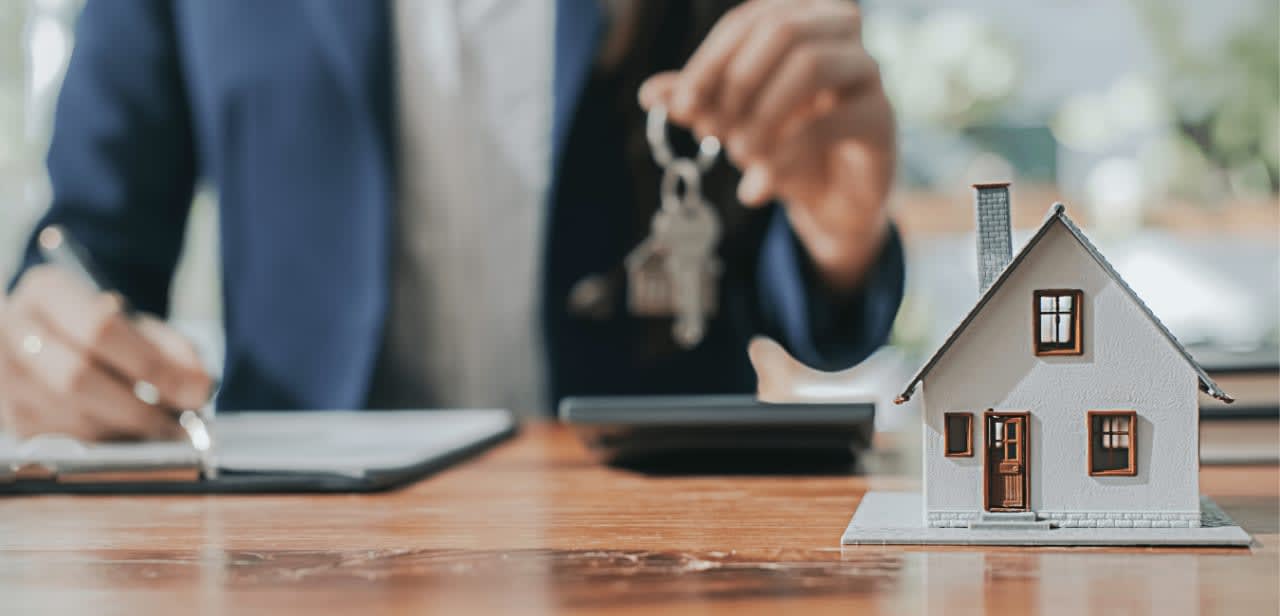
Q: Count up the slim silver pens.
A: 1